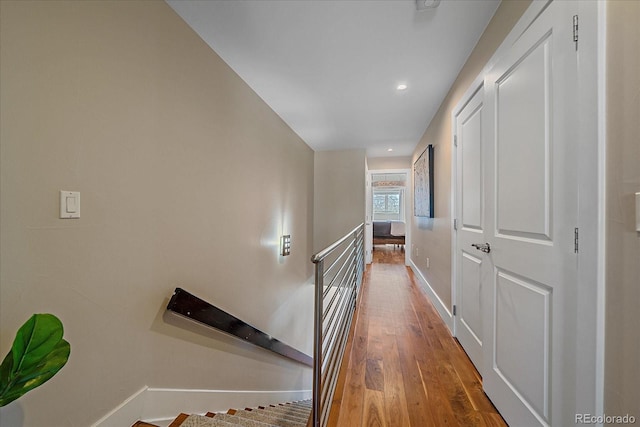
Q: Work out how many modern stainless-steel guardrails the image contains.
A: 1